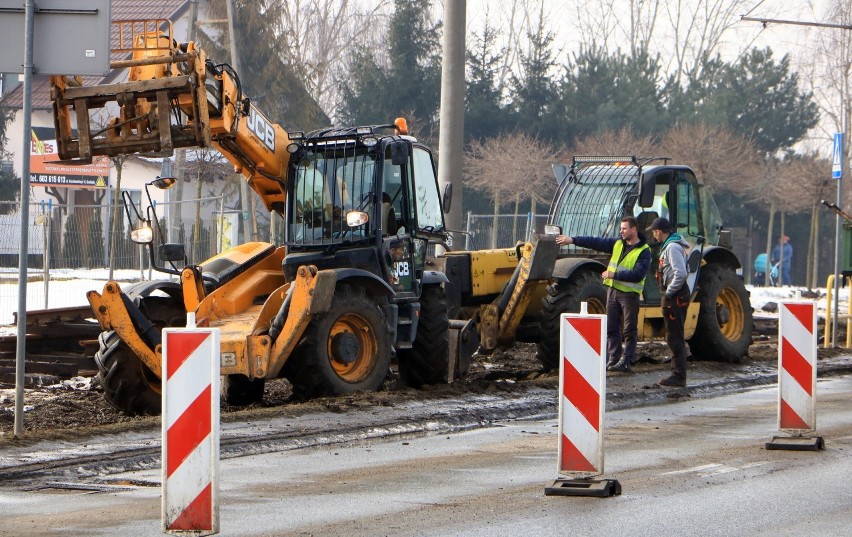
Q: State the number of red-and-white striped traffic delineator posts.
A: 3